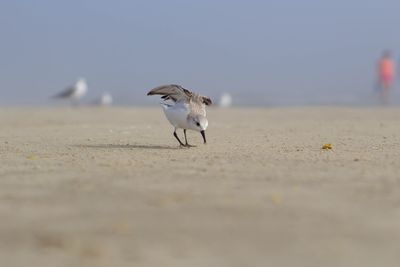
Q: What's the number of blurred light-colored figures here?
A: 3